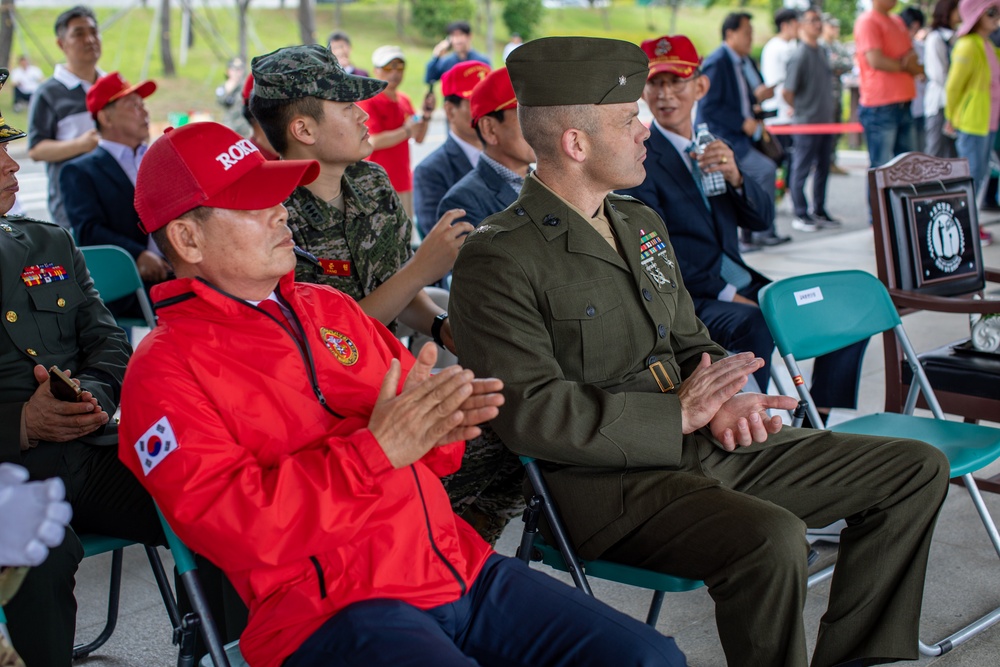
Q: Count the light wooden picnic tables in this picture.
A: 0